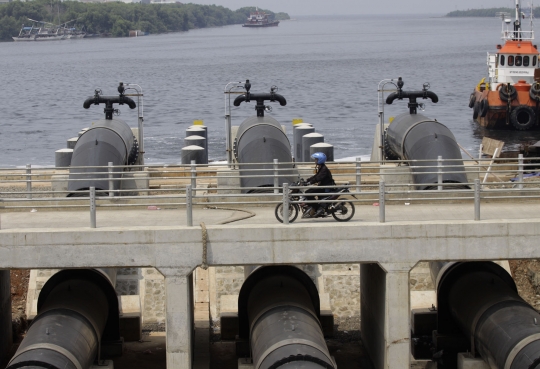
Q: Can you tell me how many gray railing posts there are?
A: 12